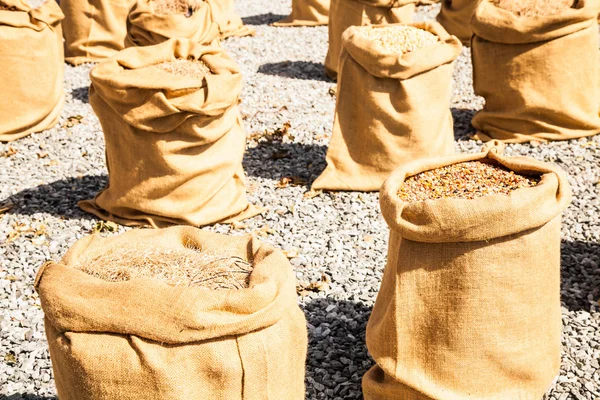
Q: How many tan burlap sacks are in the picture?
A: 12